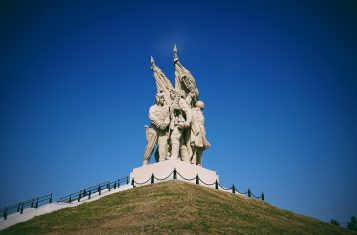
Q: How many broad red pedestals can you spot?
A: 0